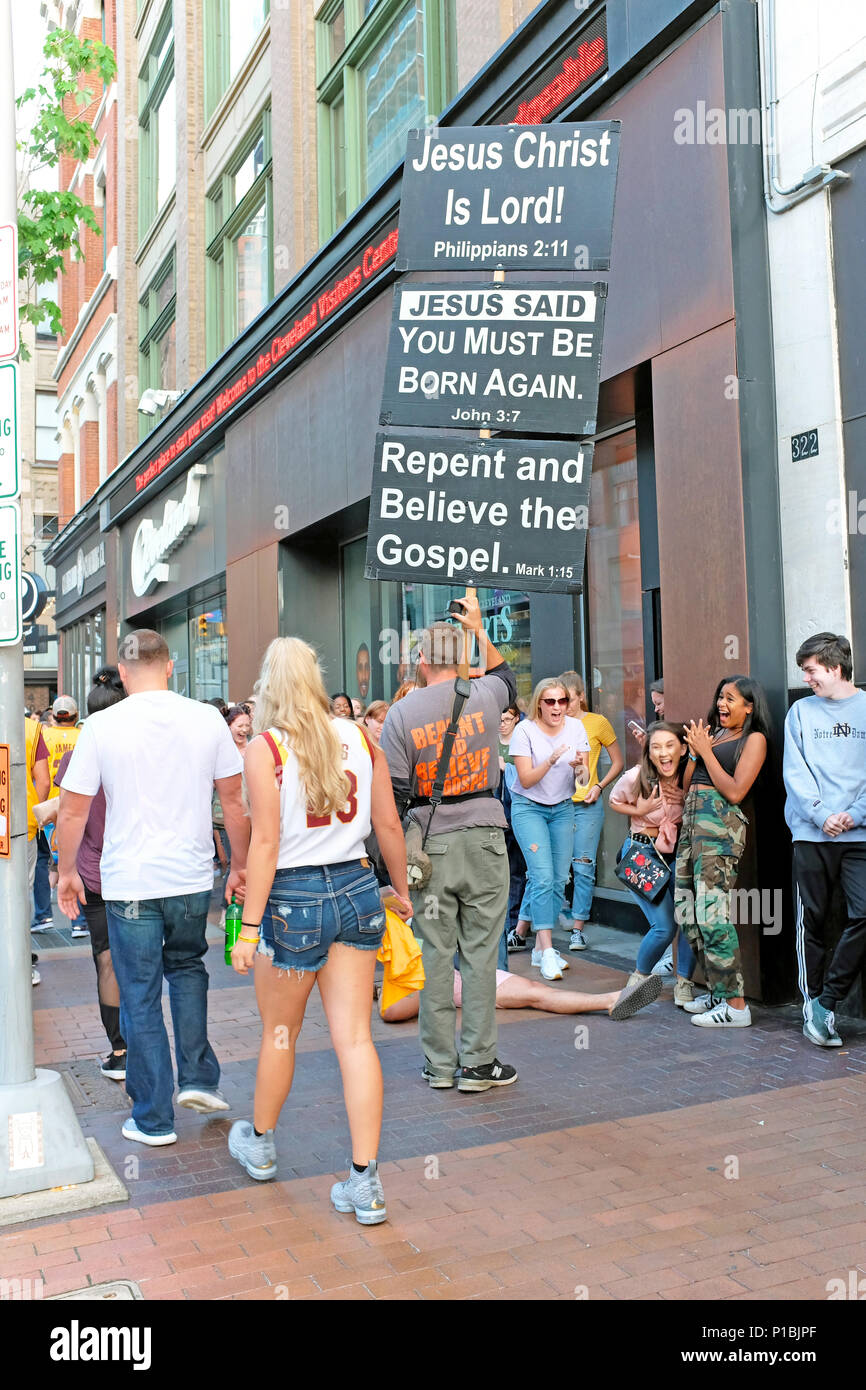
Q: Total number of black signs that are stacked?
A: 3